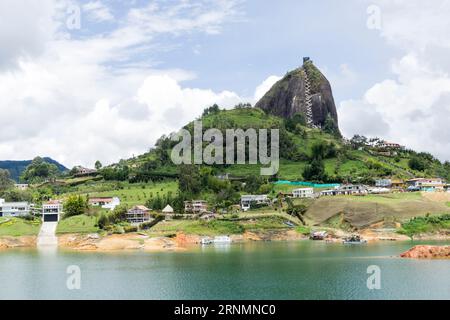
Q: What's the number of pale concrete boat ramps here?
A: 1